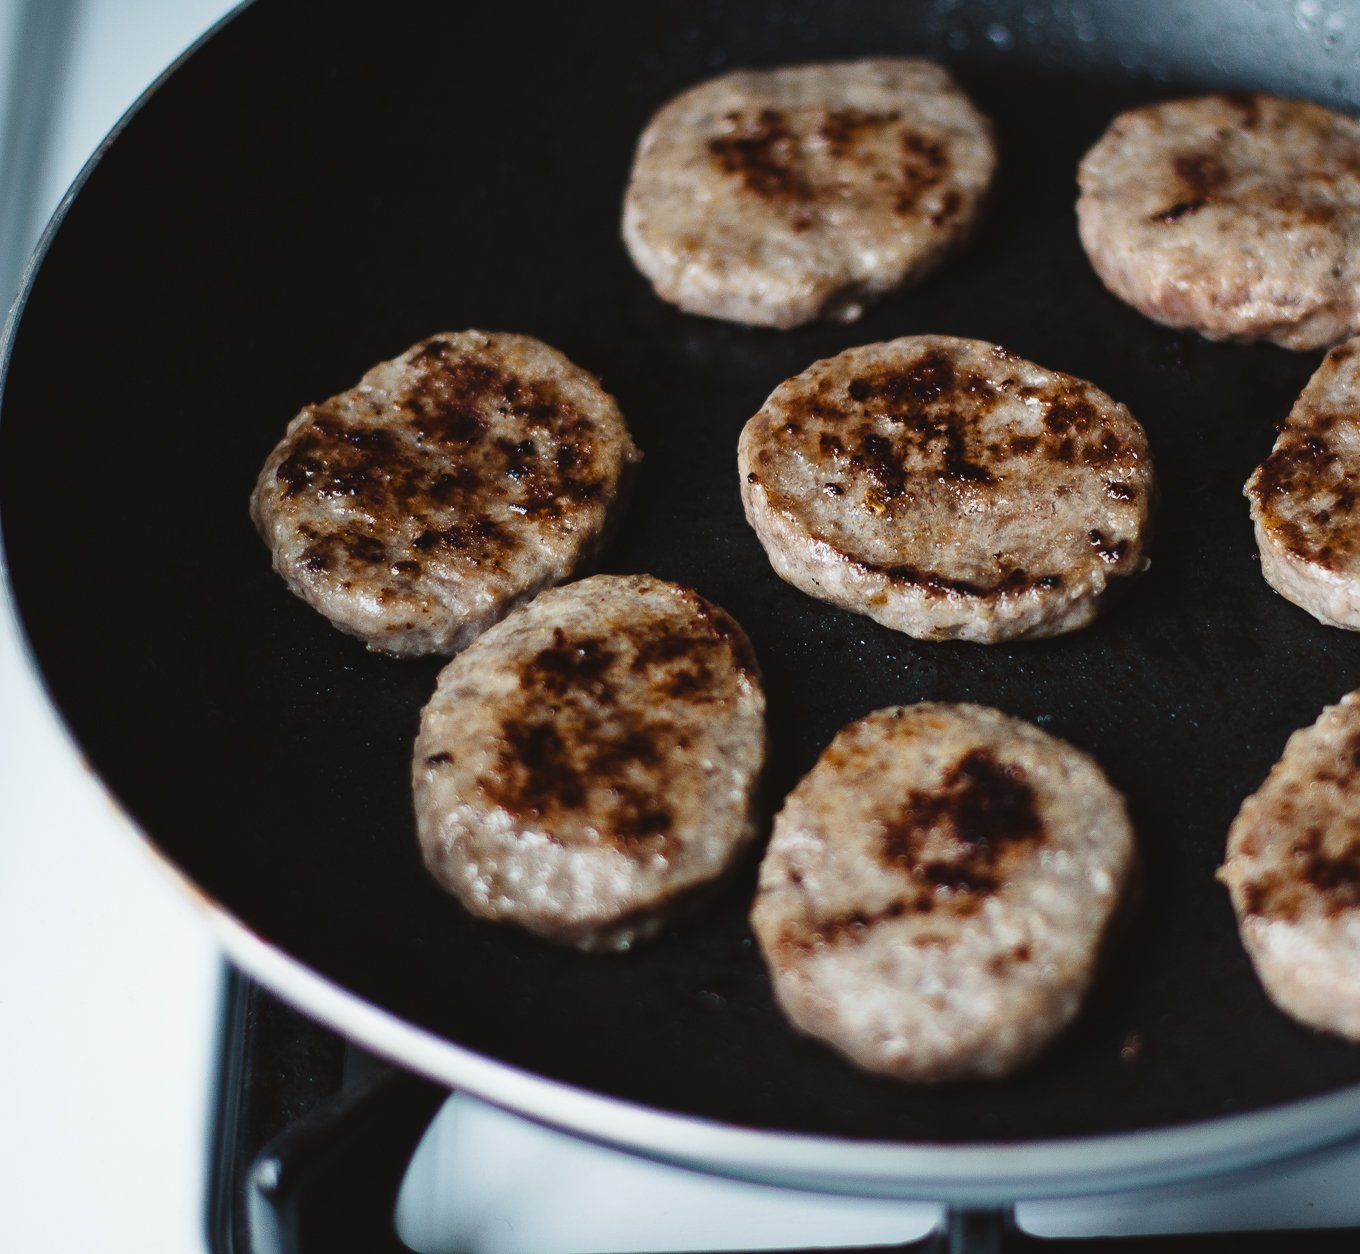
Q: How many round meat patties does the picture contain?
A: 8